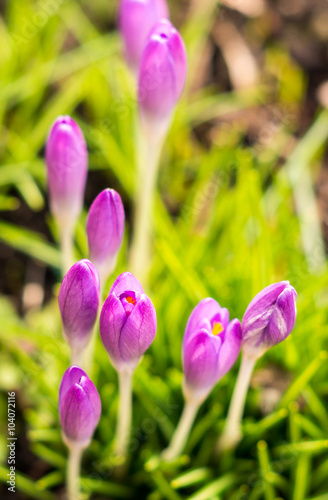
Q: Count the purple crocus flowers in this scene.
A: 9